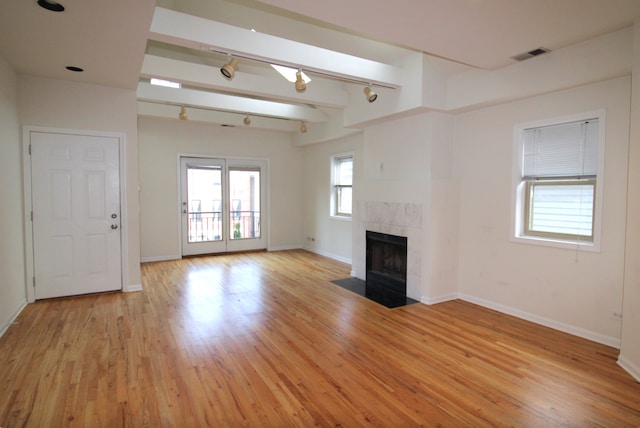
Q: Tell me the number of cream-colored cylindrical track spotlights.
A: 6